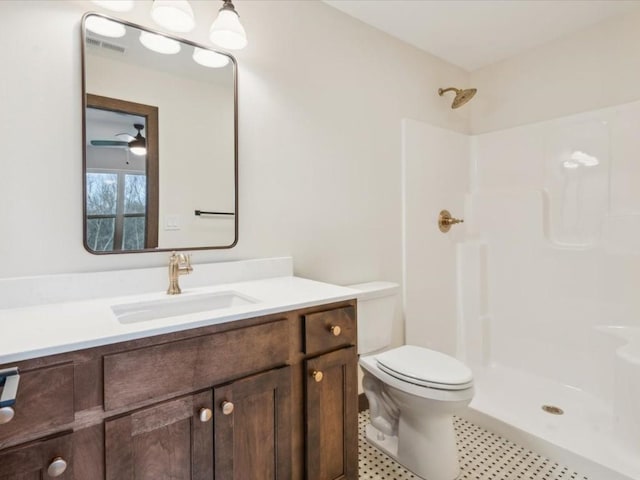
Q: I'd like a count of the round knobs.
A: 6